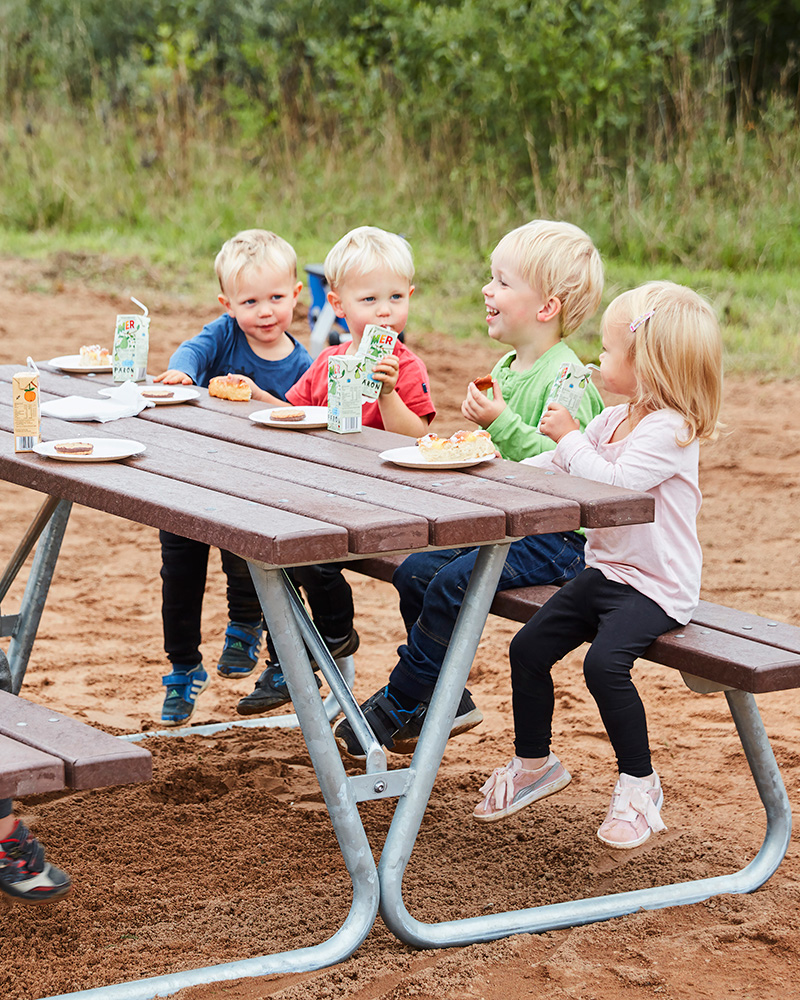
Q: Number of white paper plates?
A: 5